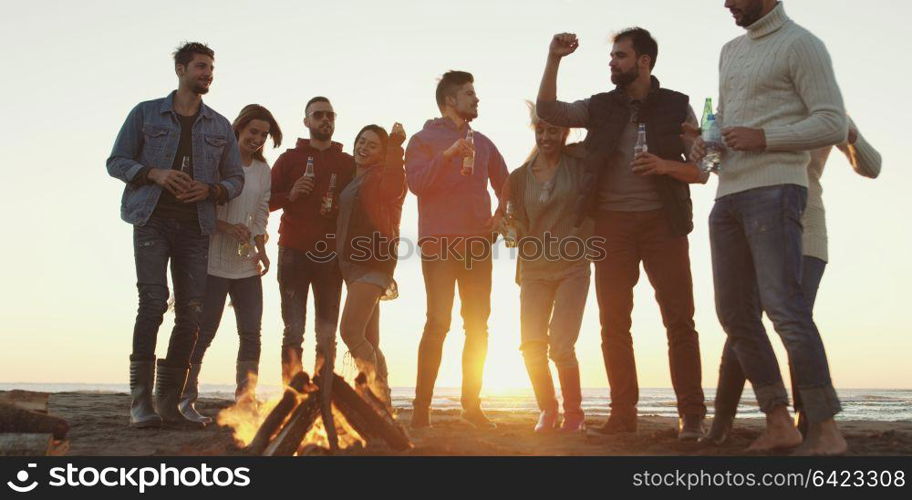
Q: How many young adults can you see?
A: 9